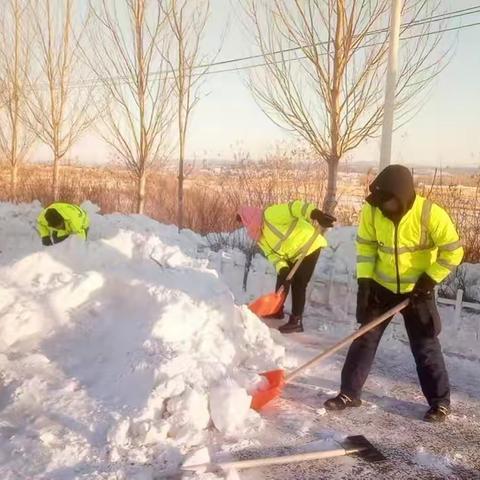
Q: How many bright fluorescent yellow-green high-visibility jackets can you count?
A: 3